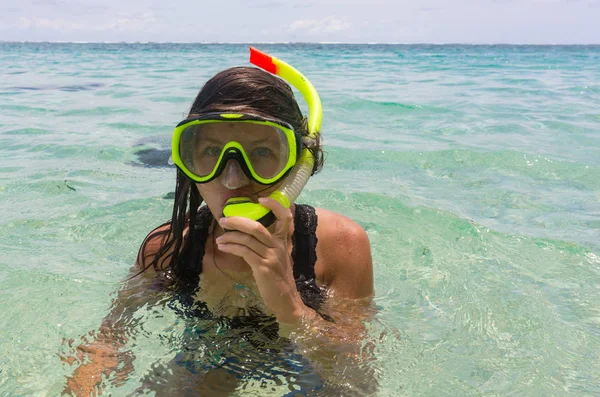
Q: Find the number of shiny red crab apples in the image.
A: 0